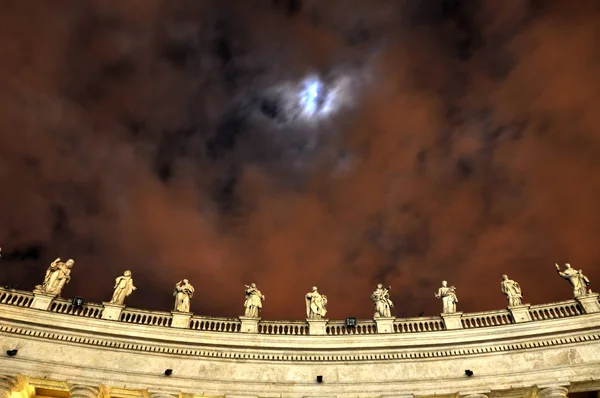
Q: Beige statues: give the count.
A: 9